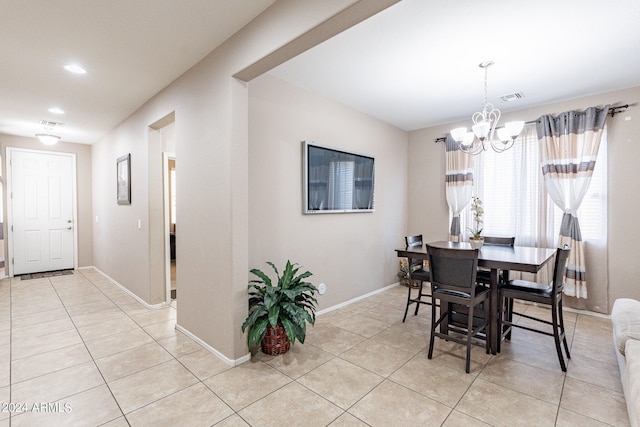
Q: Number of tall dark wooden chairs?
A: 4